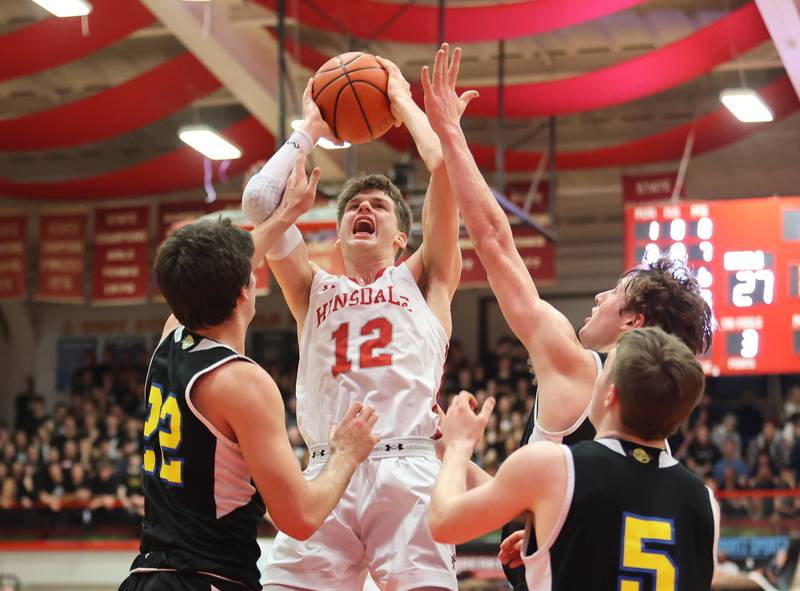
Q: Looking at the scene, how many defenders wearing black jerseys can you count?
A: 3